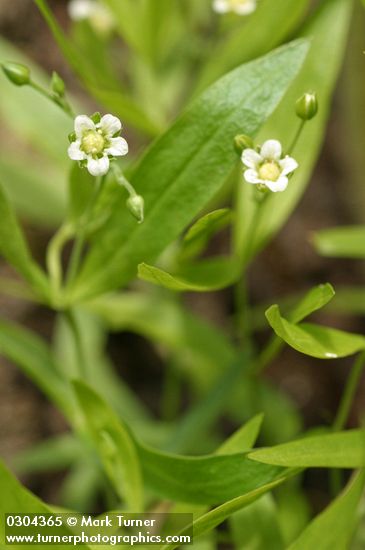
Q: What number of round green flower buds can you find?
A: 5